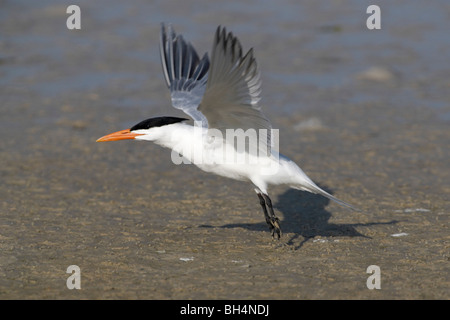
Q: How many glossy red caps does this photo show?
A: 0